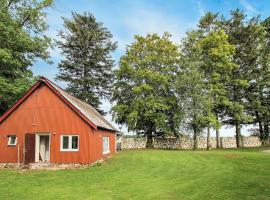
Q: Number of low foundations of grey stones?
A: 1